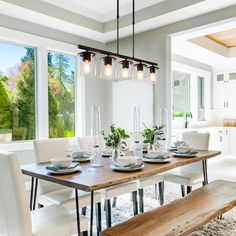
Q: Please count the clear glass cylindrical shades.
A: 5